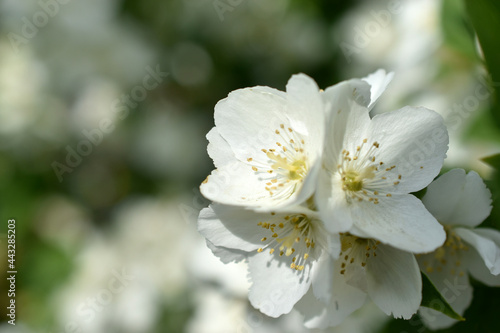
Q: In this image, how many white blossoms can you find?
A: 5